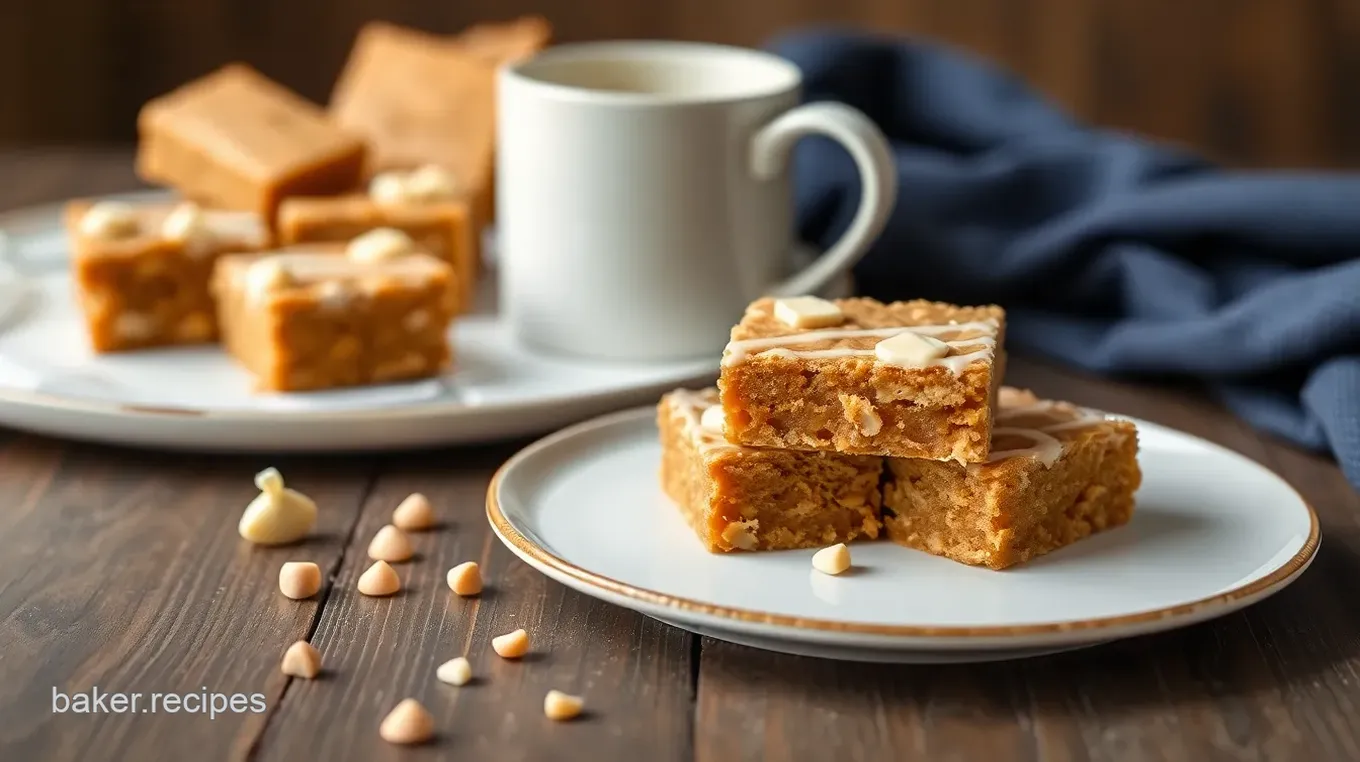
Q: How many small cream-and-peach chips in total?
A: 11